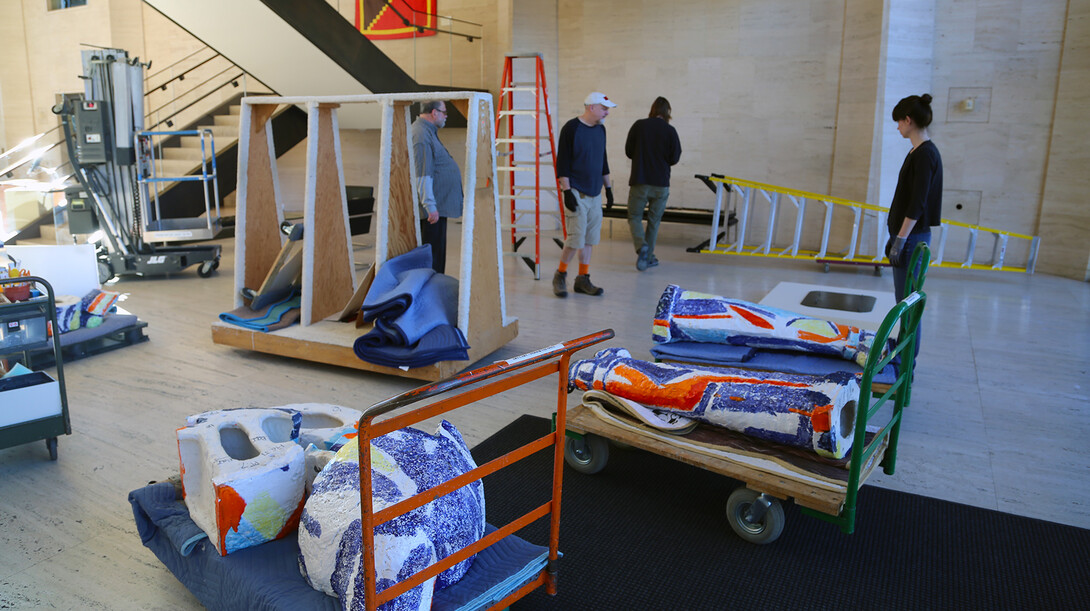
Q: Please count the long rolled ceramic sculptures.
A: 2